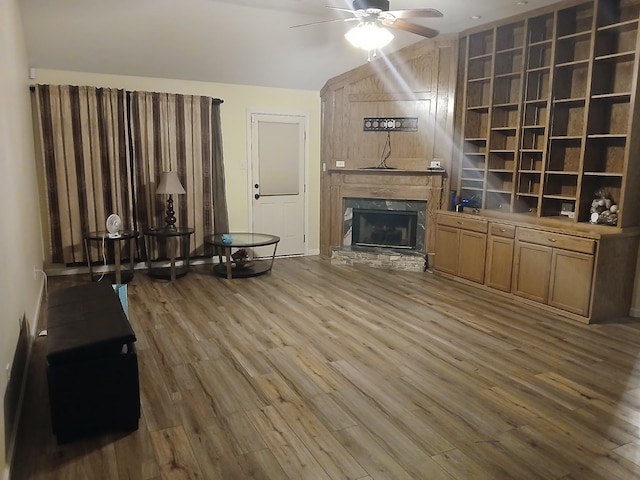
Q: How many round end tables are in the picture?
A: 2